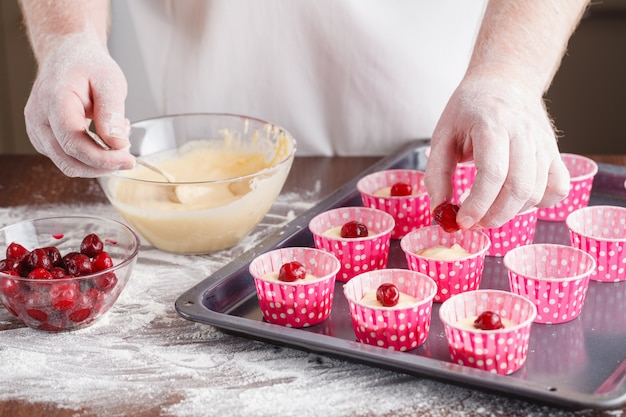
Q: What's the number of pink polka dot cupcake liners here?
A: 11